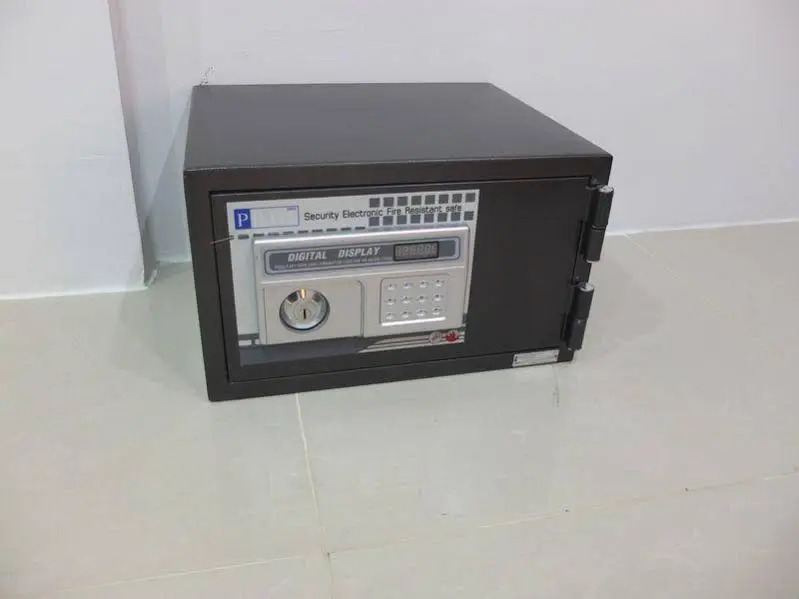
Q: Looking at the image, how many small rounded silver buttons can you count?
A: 12